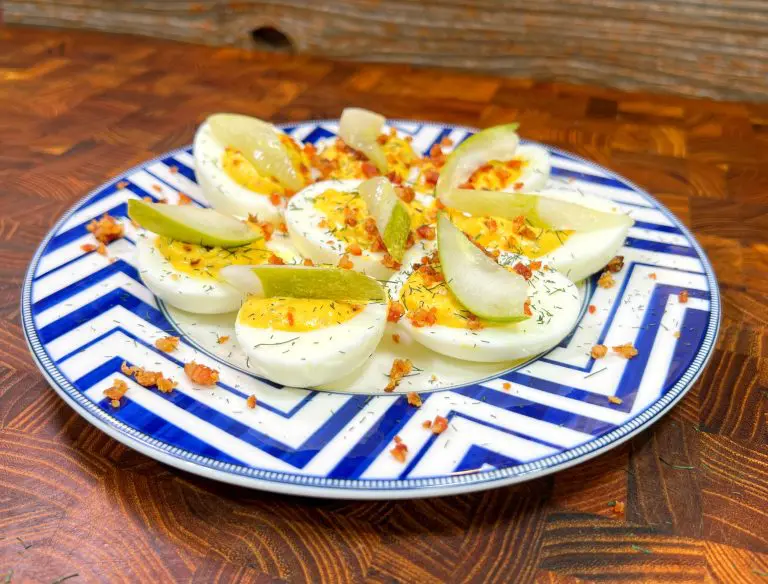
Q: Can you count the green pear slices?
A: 8